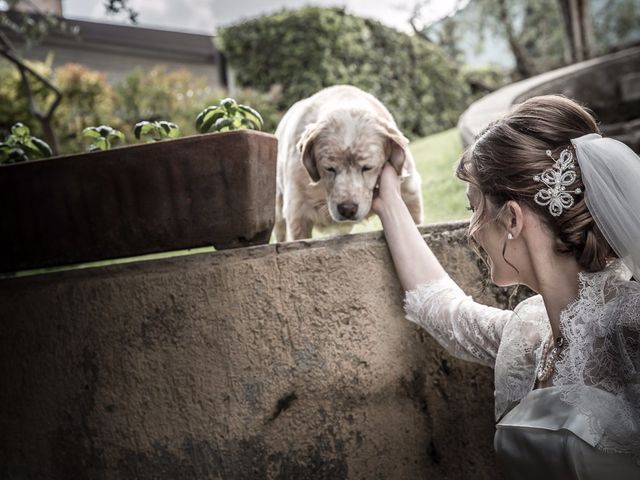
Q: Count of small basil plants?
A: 4